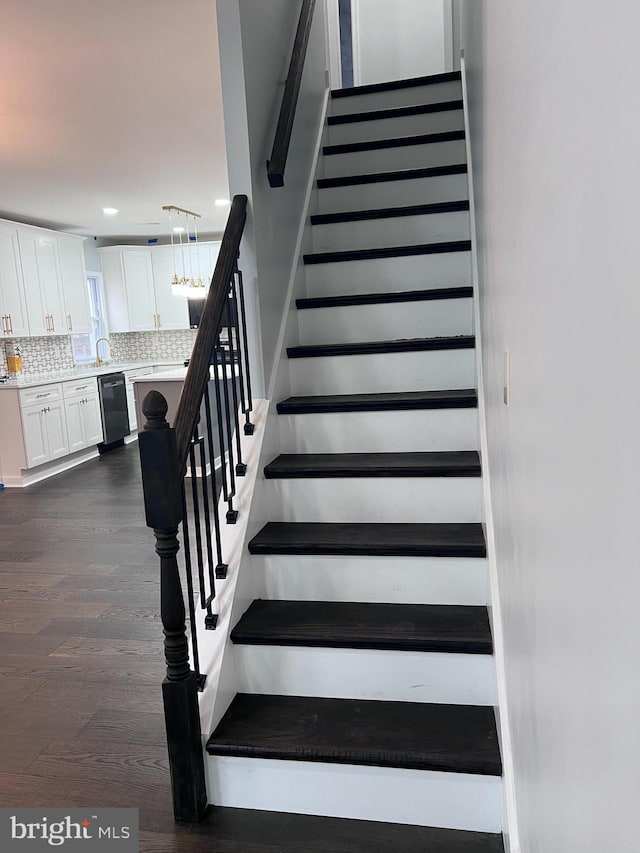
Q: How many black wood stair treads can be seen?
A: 13